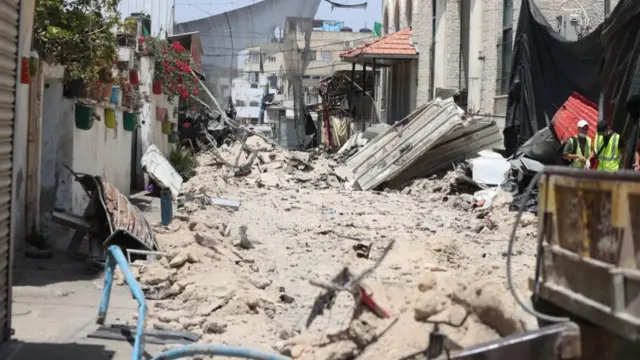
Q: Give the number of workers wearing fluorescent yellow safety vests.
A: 2